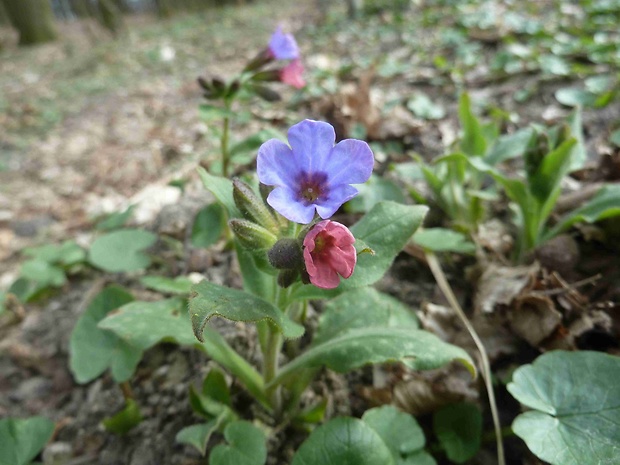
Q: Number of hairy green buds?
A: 2